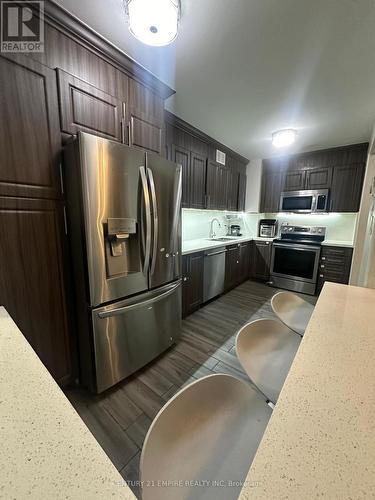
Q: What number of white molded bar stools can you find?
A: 3